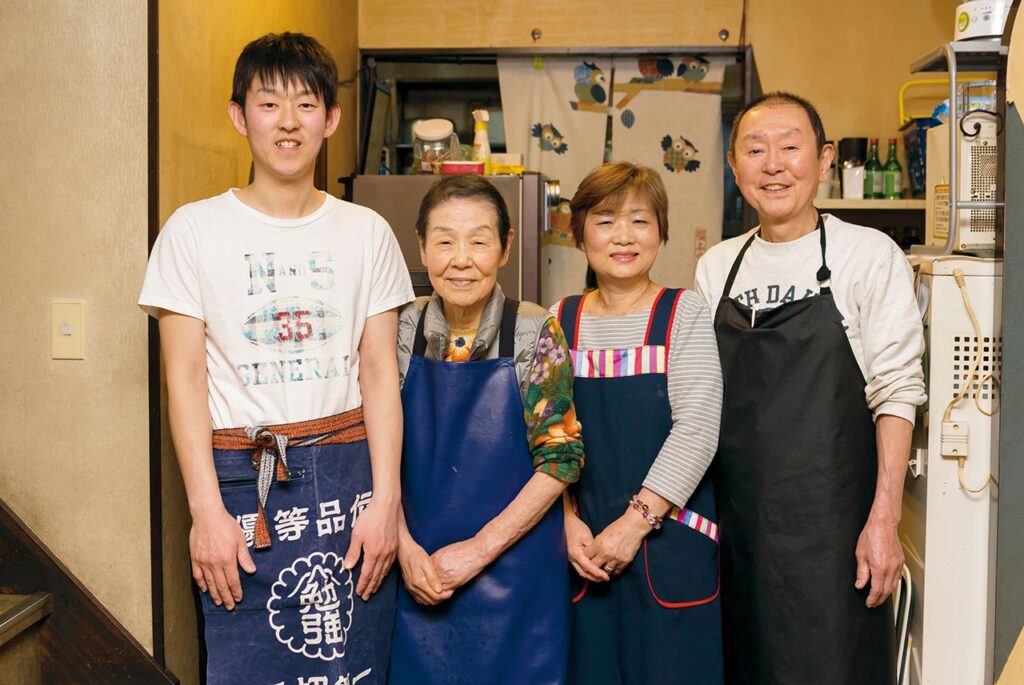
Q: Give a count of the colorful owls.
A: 6